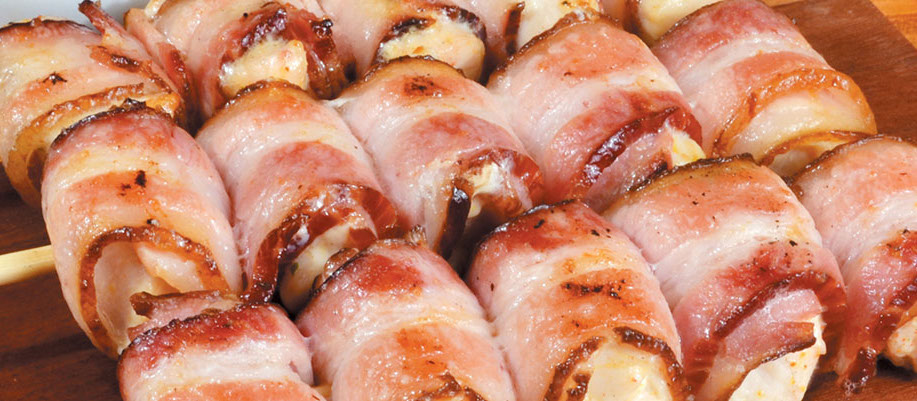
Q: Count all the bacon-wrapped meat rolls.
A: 15